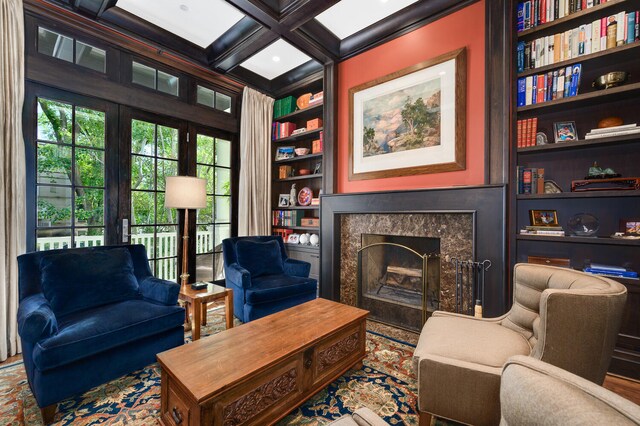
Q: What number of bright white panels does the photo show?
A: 3